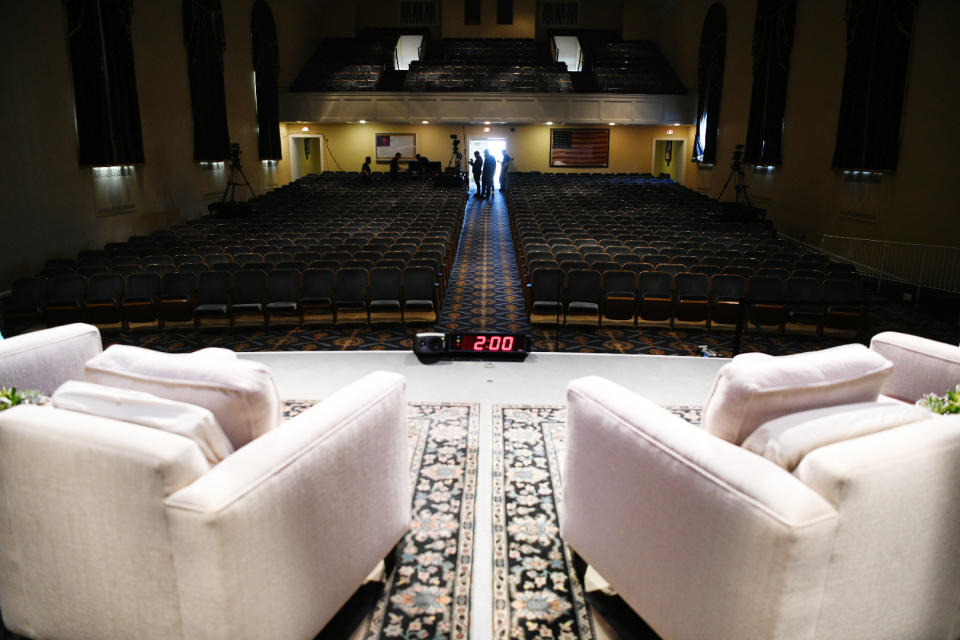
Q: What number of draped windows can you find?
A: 6